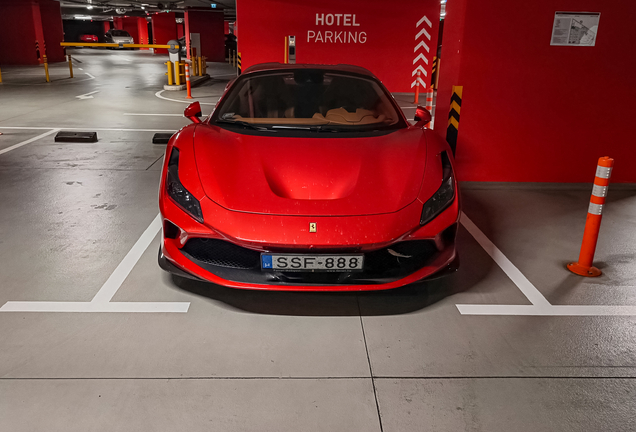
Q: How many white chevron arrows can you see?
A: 6